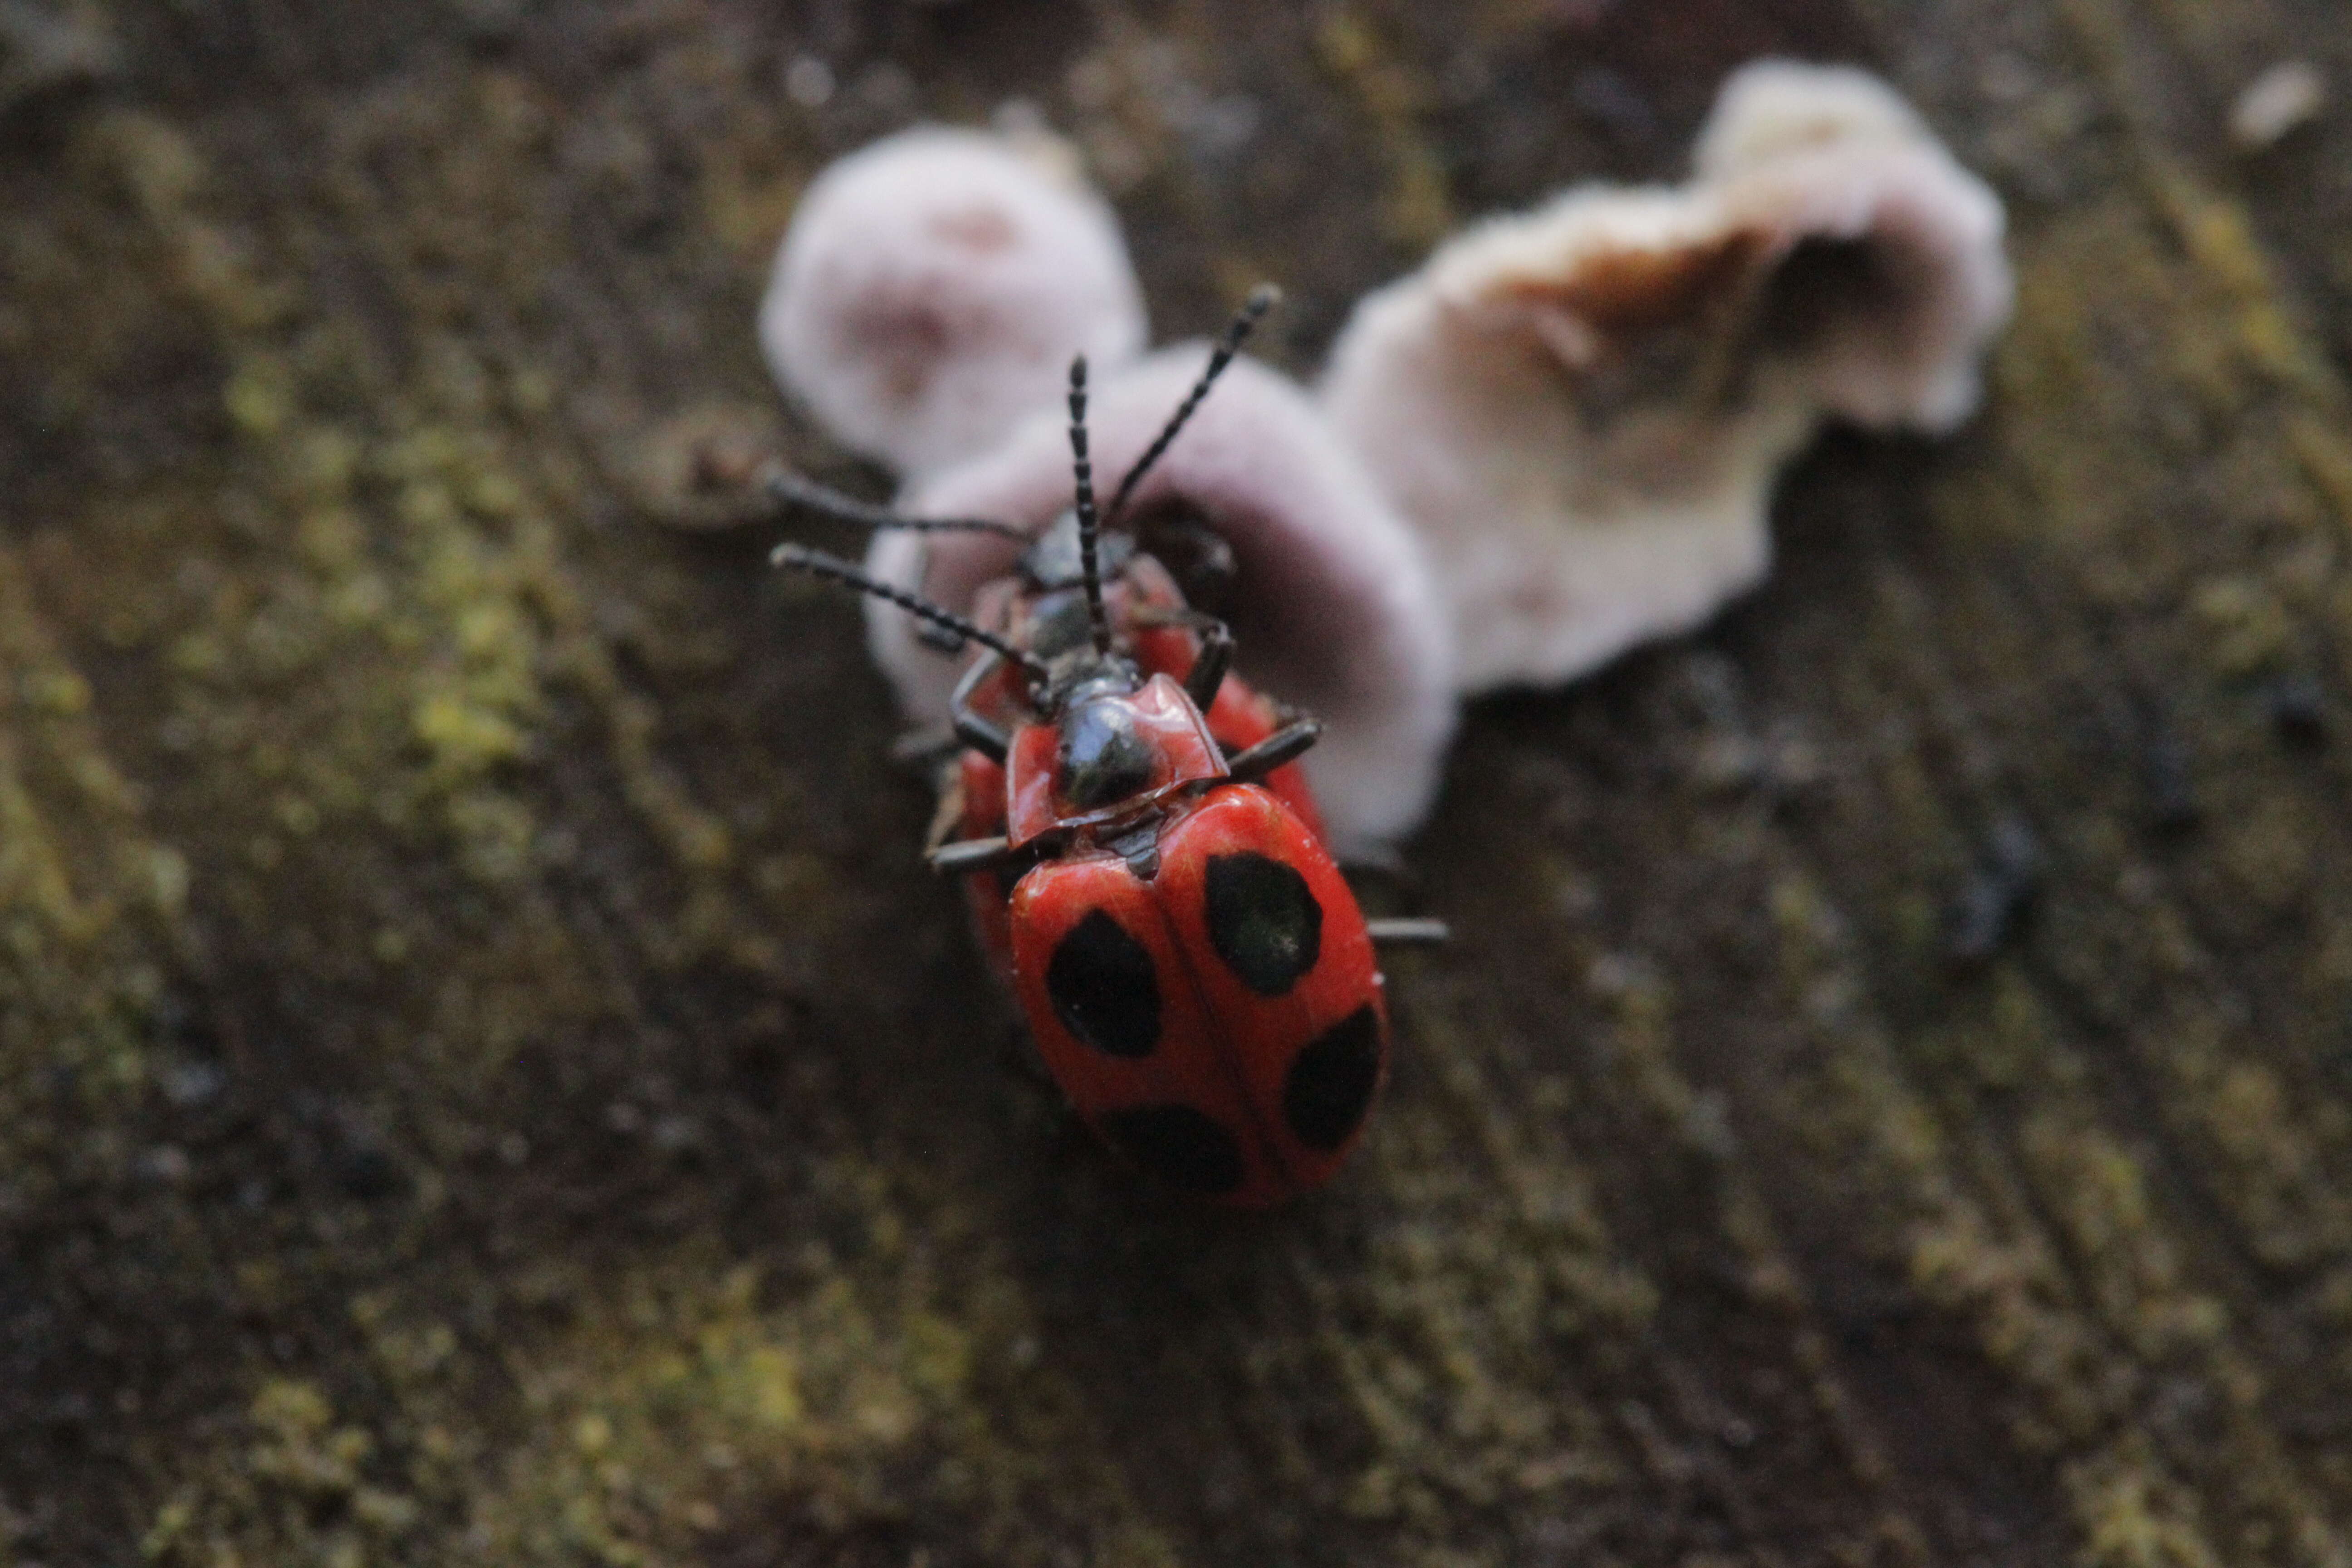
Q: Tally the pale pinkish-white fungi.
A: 3